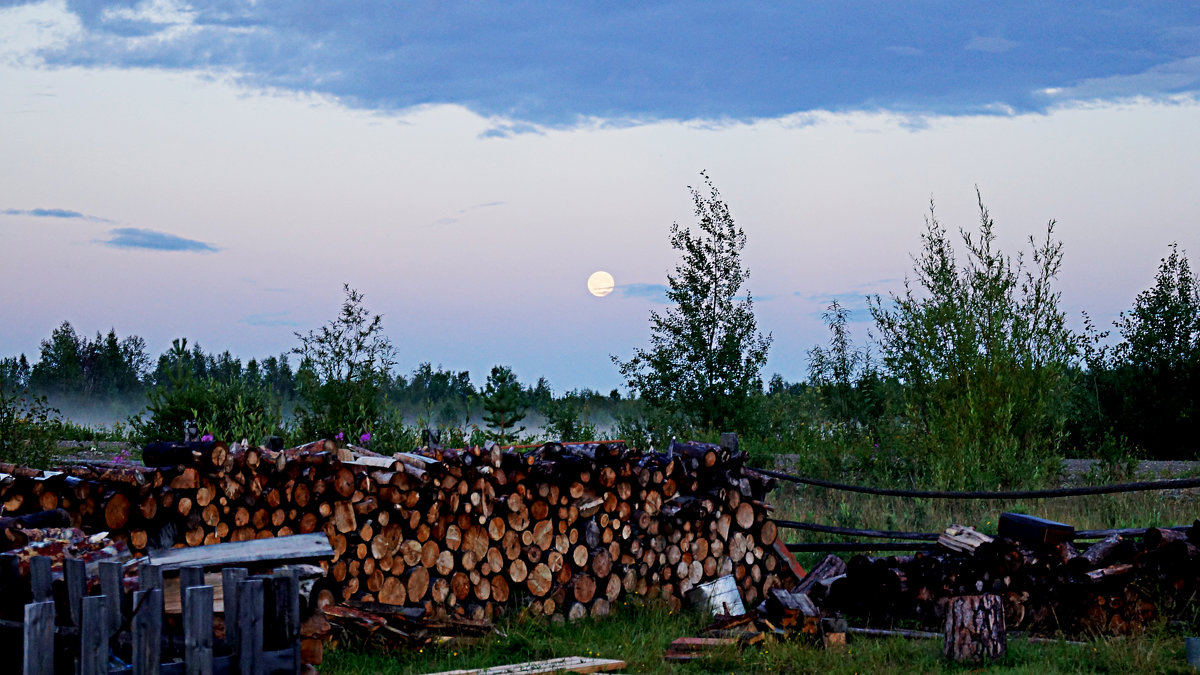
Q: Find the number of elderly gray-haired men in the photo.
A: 0